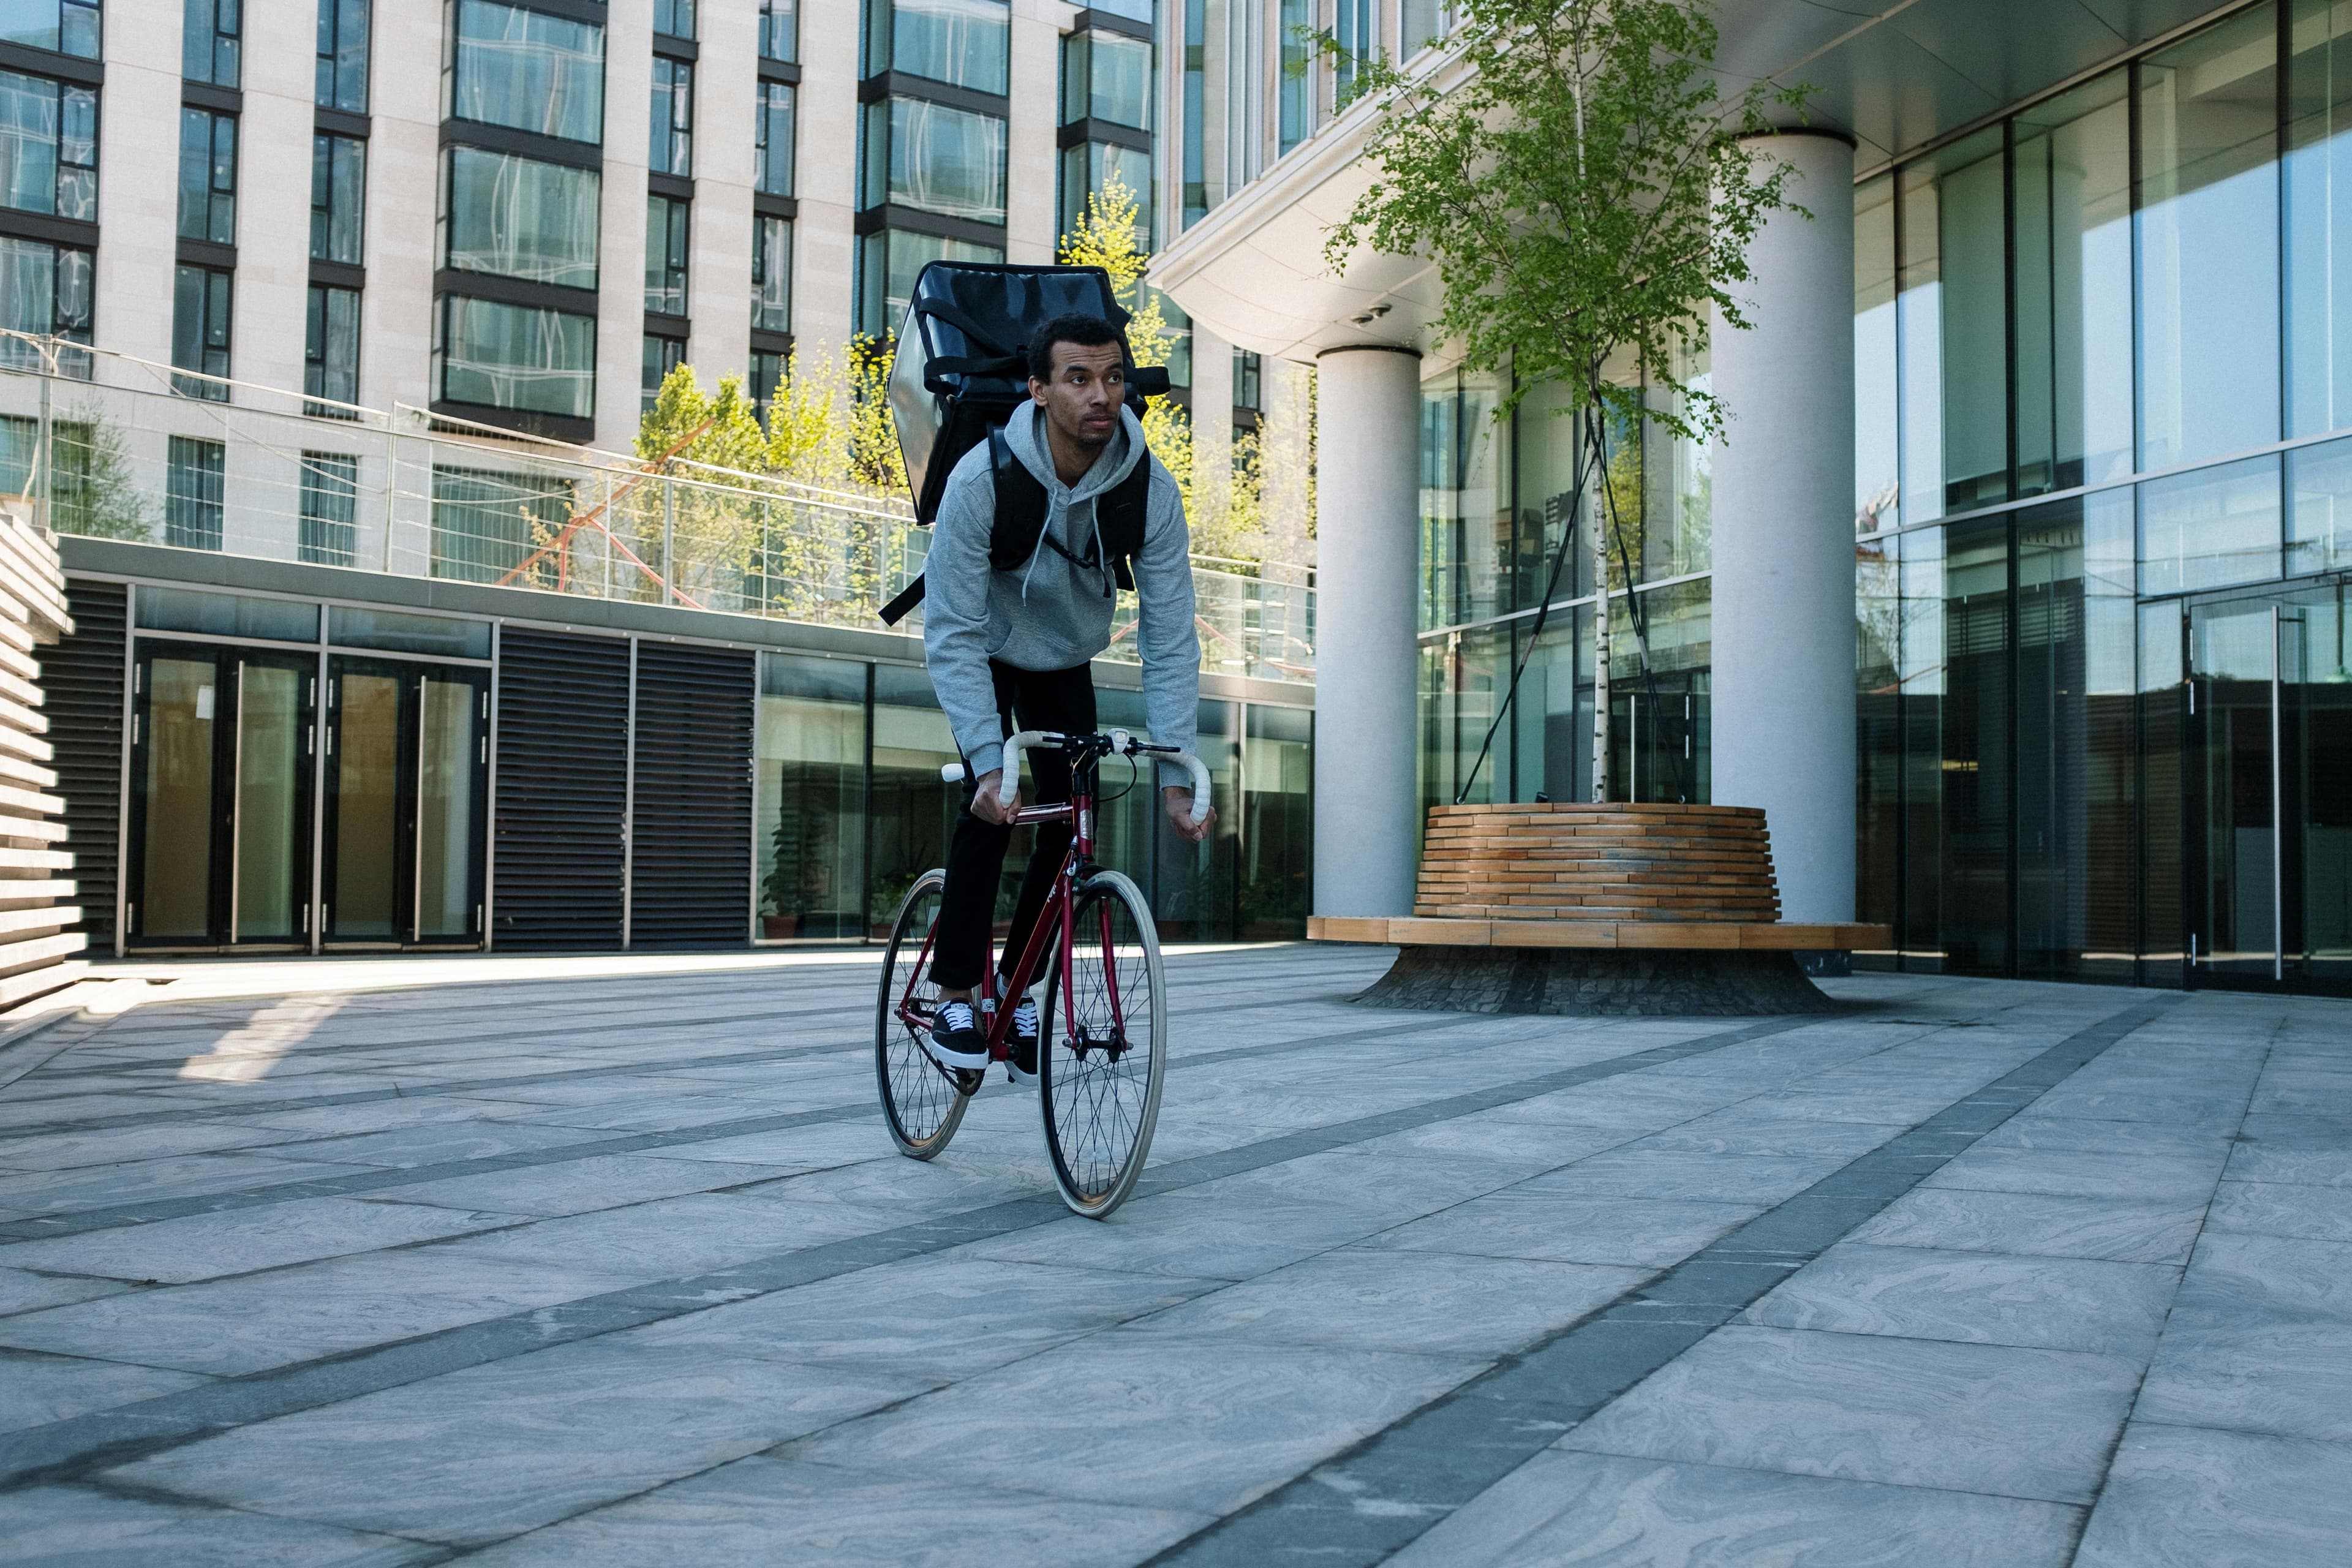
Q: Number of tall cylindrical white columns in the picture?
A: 2